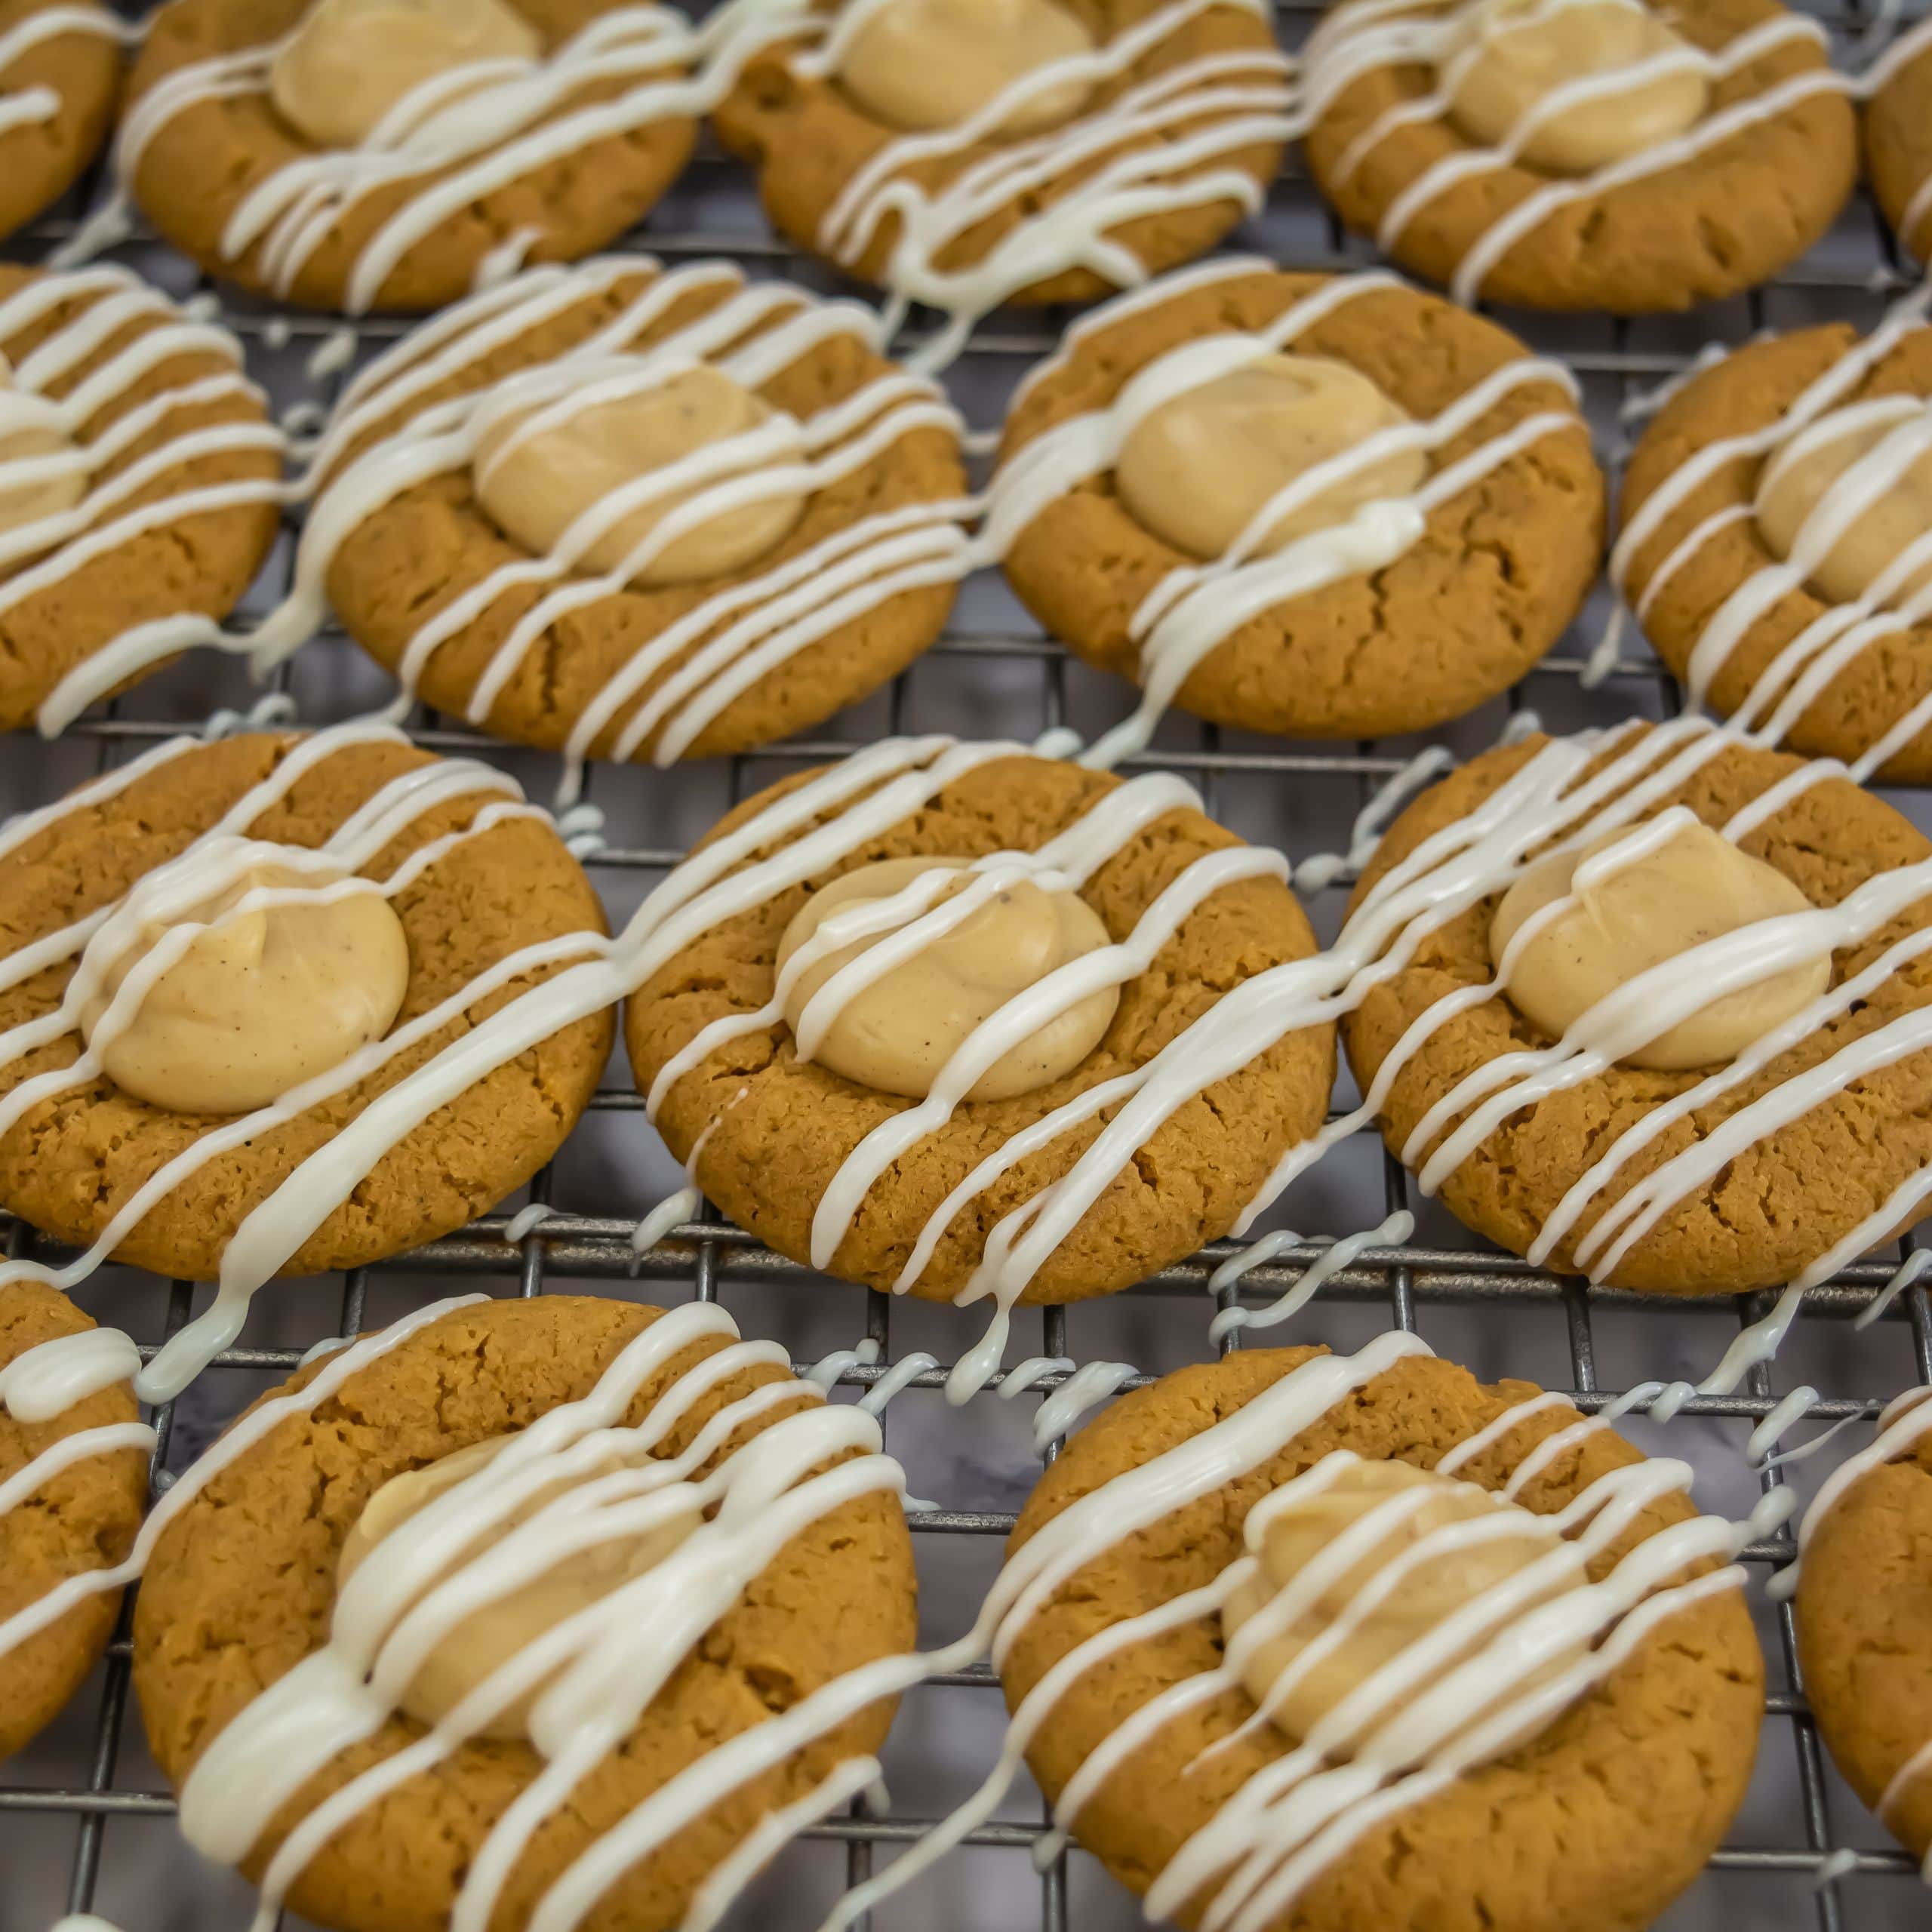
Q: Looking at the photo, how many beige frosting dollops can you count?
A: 12